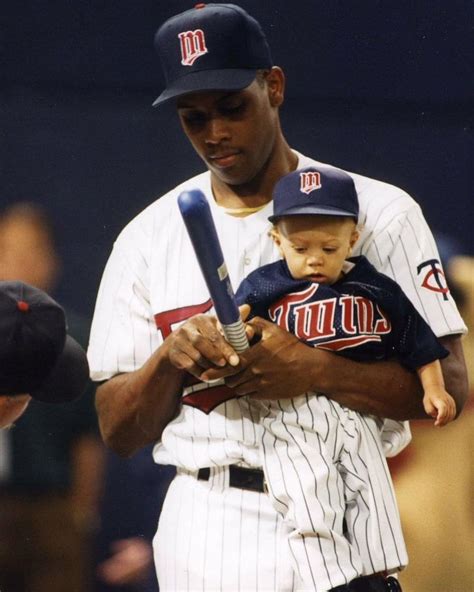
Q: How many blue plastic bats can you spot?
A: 1